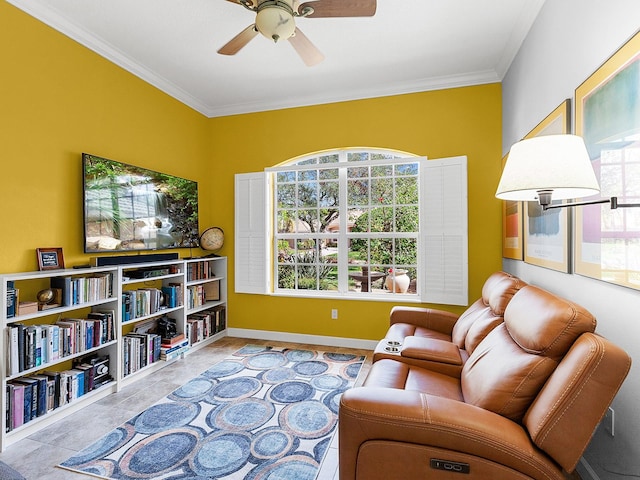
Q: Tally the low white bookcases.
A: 3